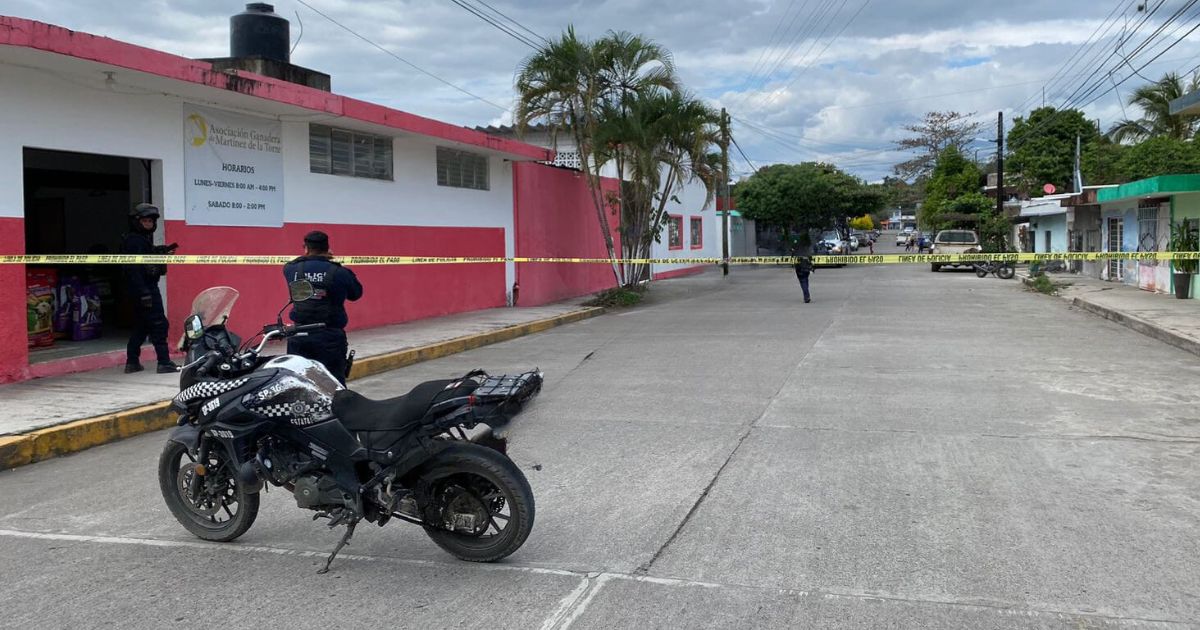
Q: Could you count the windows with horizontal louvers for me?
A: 2